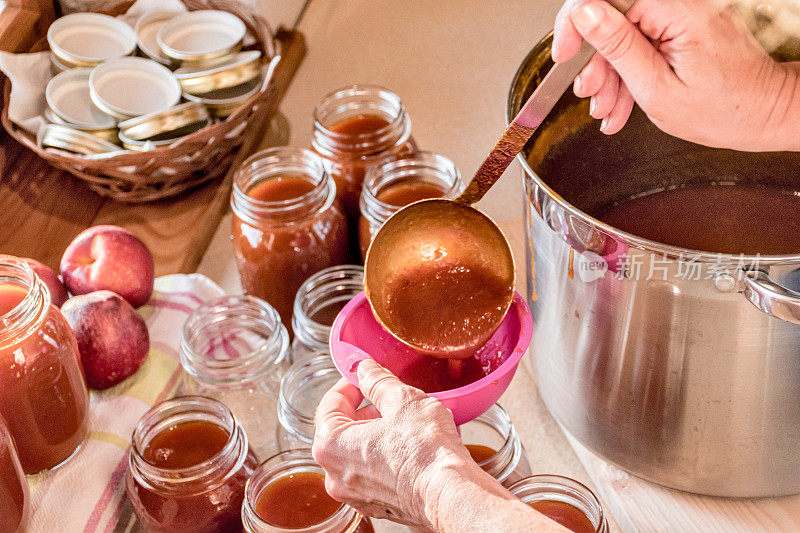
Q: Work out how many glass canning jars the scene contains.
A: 12